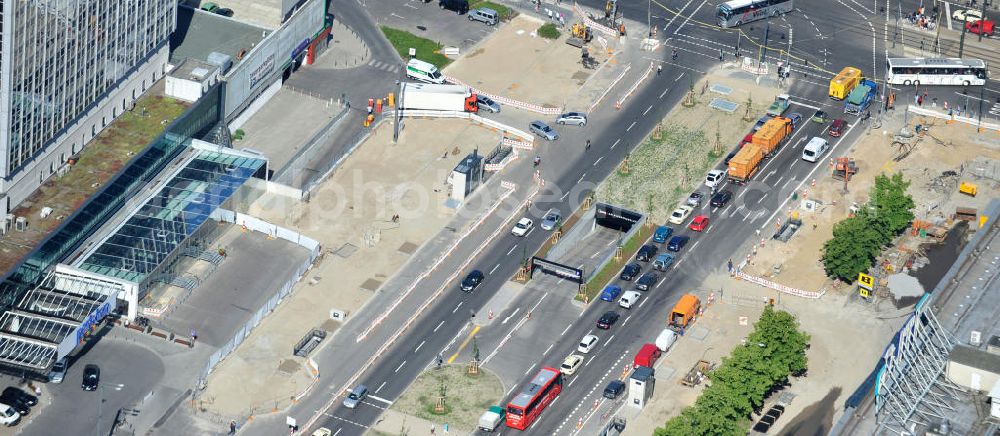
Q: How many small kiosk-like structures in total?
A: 2